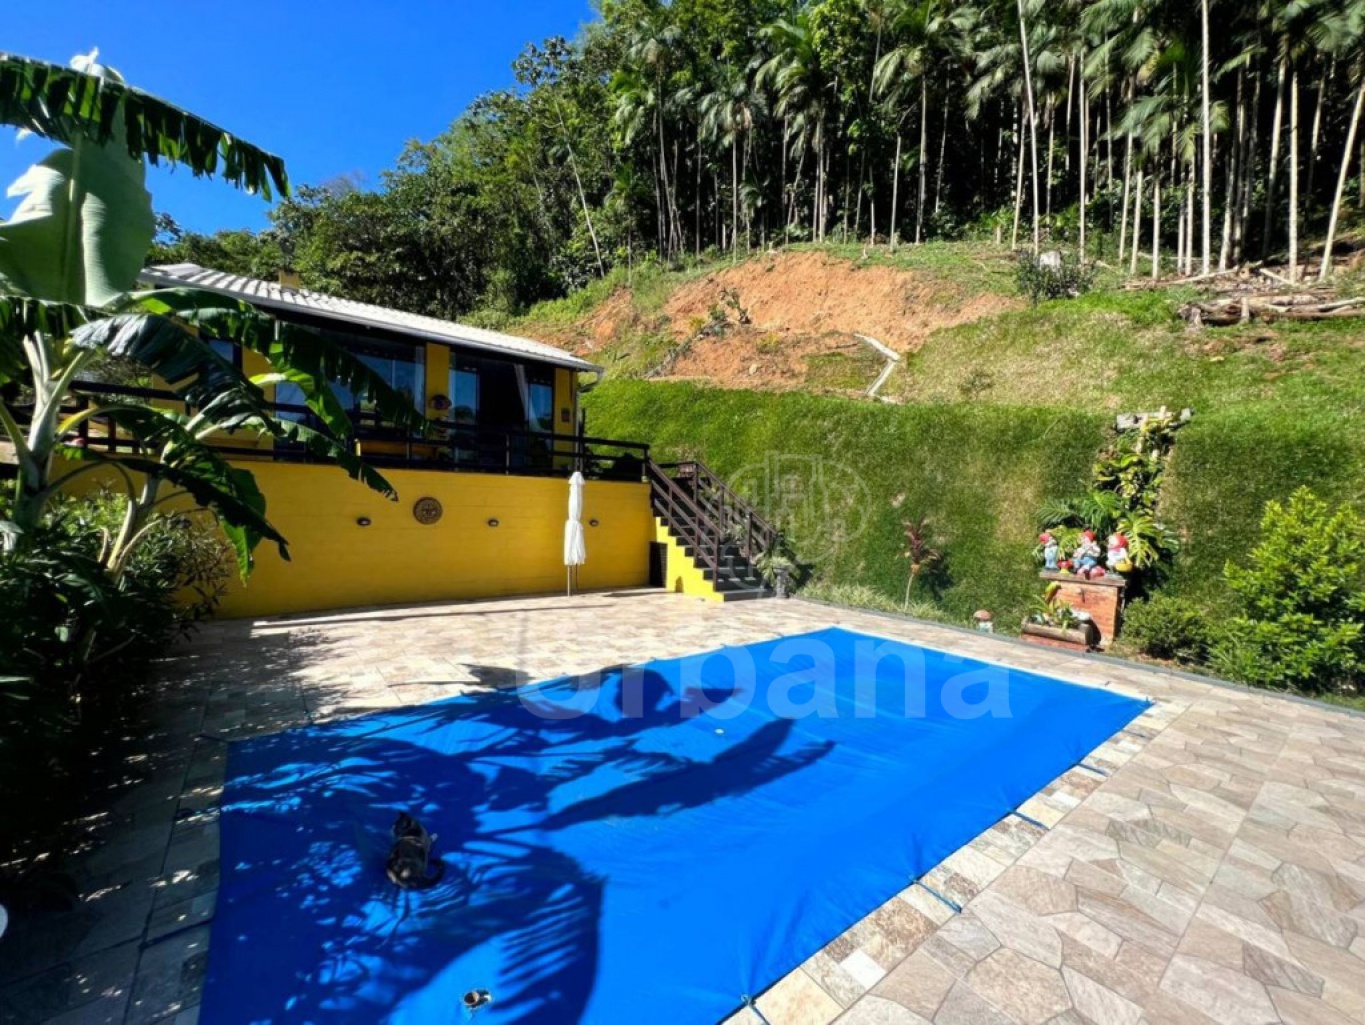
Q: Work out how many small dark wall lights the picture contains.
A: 3